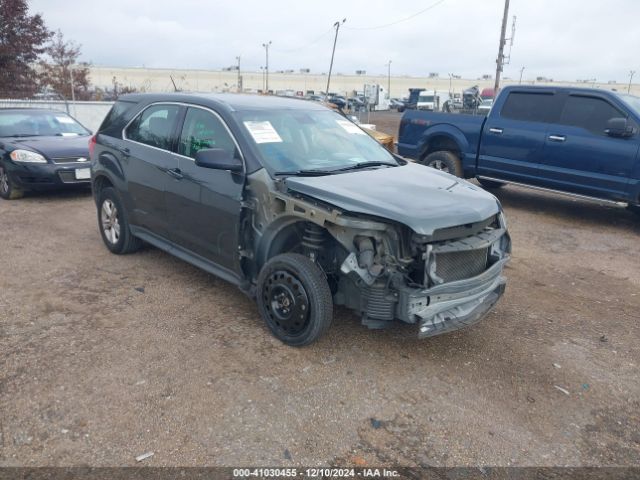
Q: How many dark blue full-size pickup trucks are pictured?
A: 1